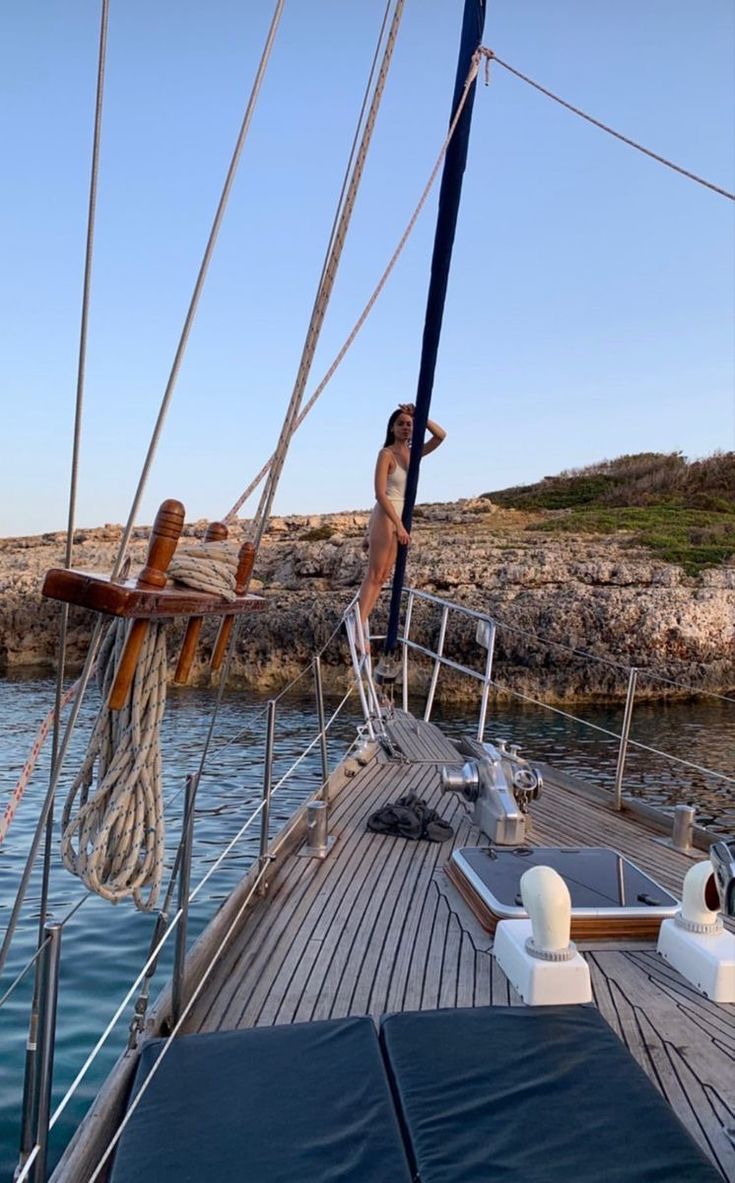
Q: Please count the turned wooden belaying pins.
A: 3